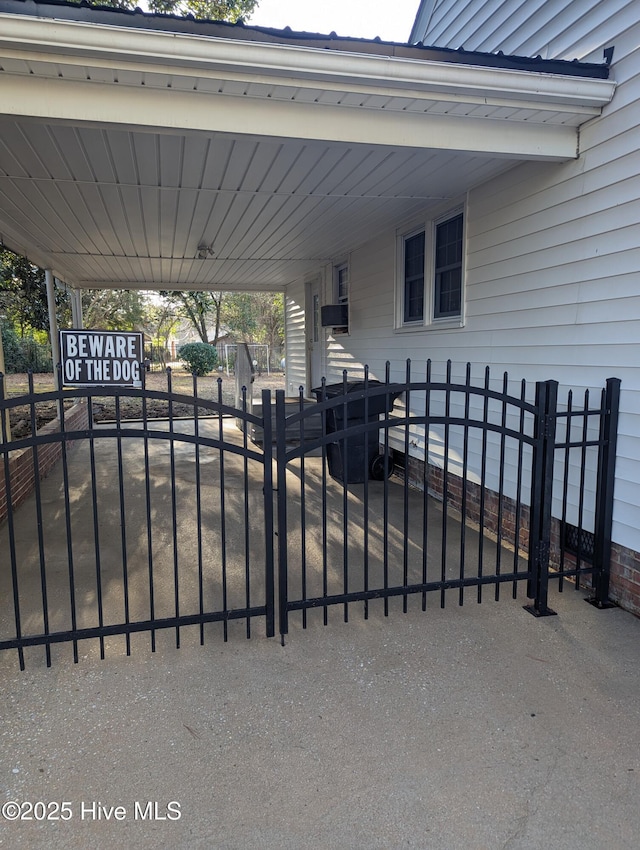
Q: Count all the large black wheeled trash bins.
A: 1